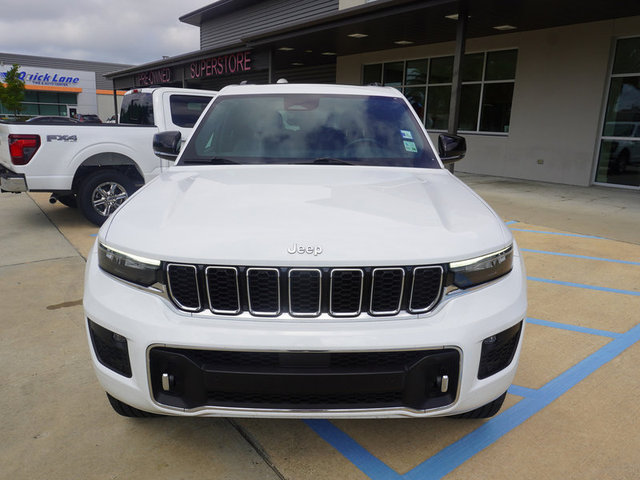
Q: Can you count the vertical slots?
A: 7